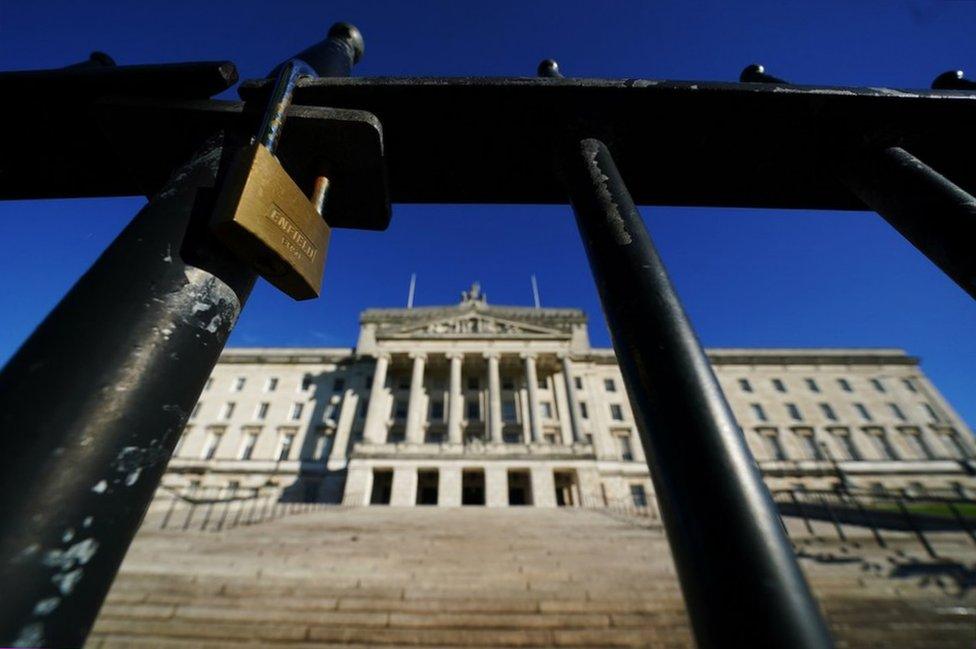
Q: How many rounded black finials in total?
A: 5